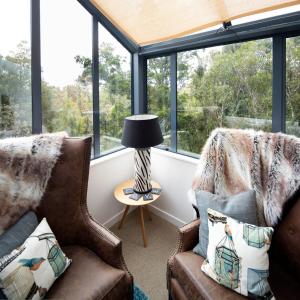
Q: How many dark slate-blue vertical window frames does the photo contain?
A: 5